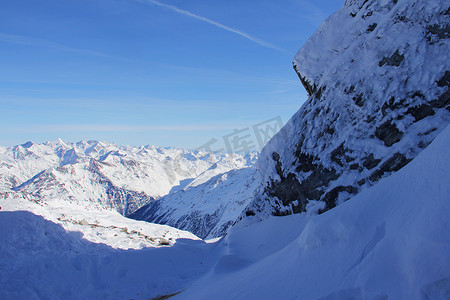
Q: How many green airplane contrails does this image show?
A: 0